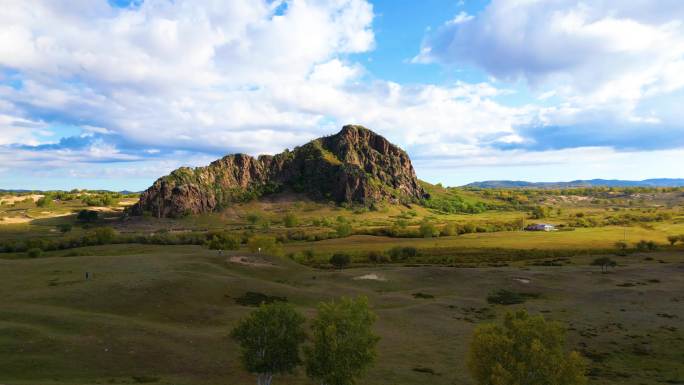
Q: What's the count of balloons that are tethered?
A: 0